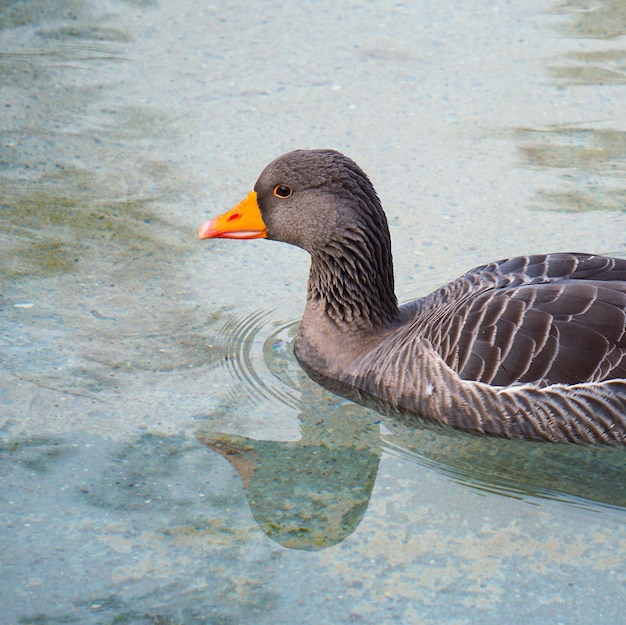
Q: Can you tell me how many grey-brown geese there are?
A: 1